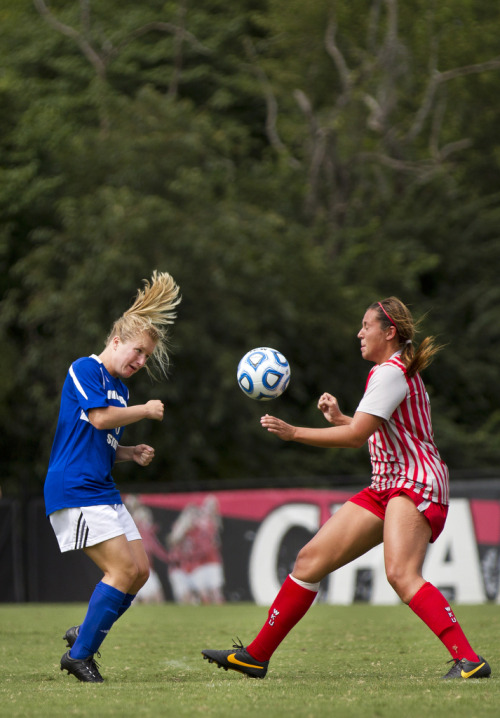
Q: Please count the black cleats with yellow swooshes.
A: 2